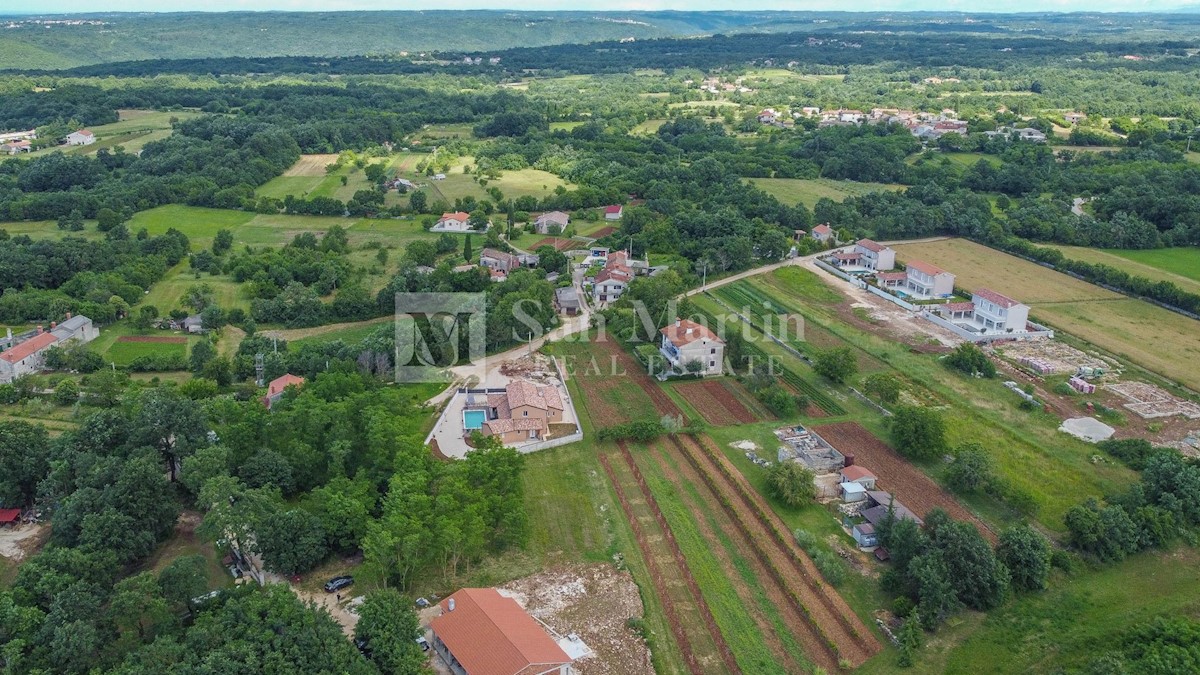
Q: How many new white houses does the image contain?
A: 3